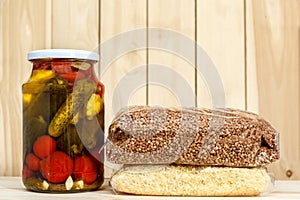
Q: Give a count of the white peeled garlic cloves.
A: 3